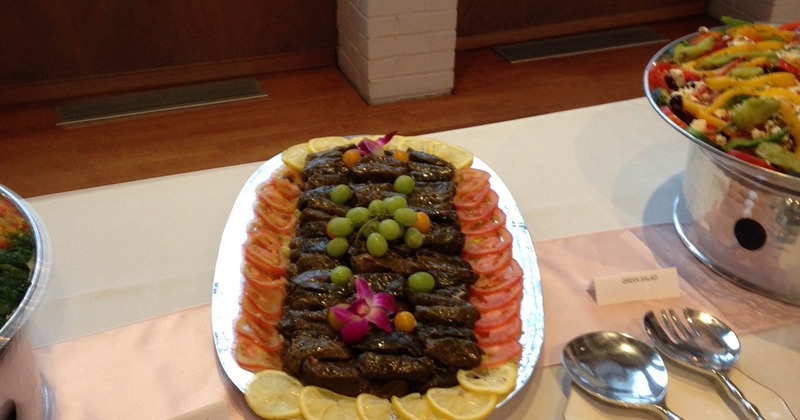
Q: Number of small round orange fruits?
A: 6